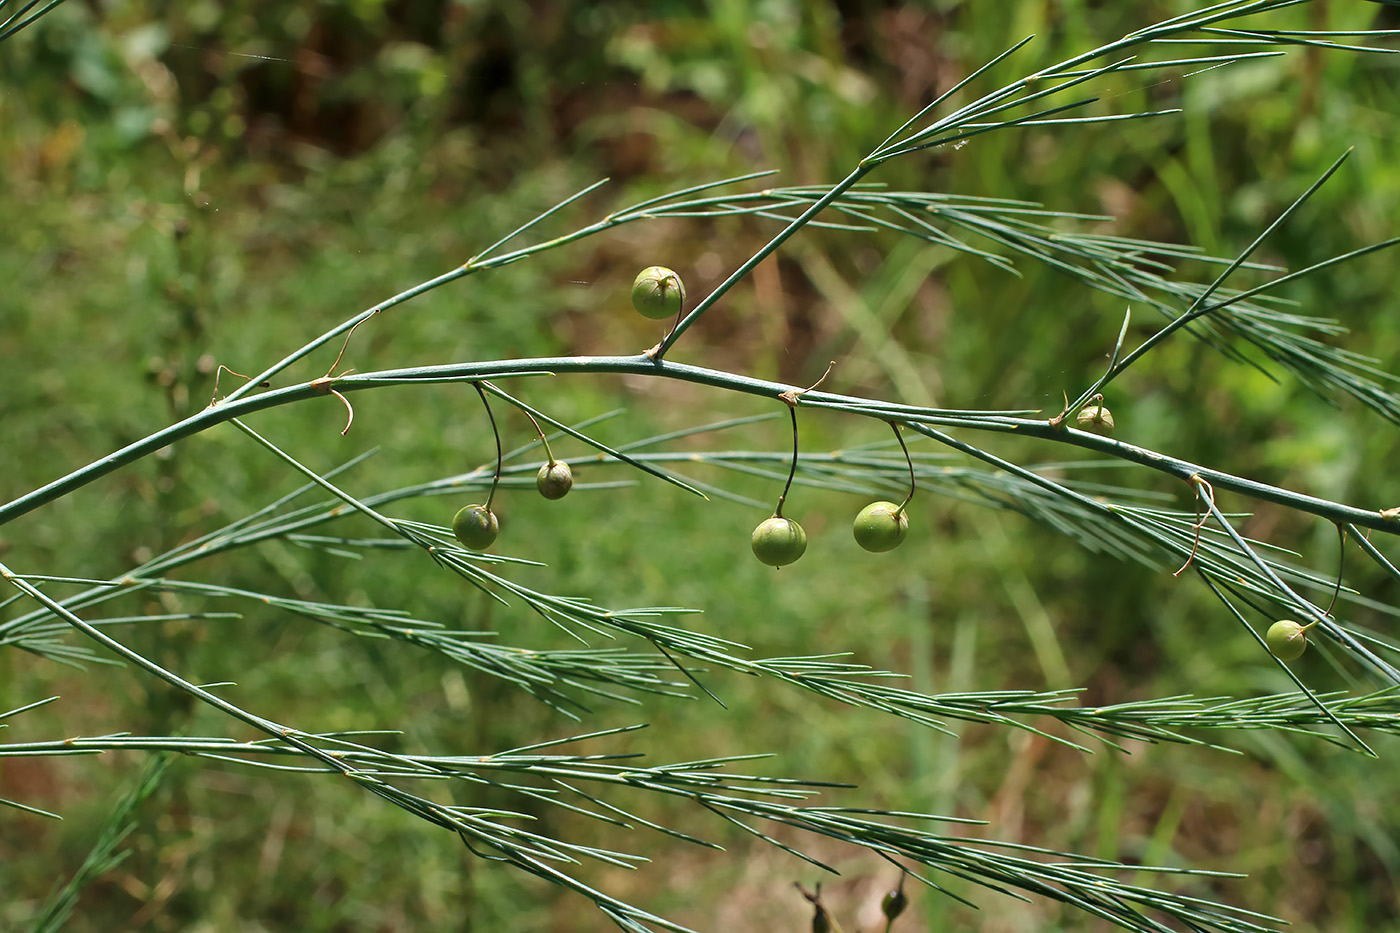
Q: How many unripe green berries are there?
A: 7